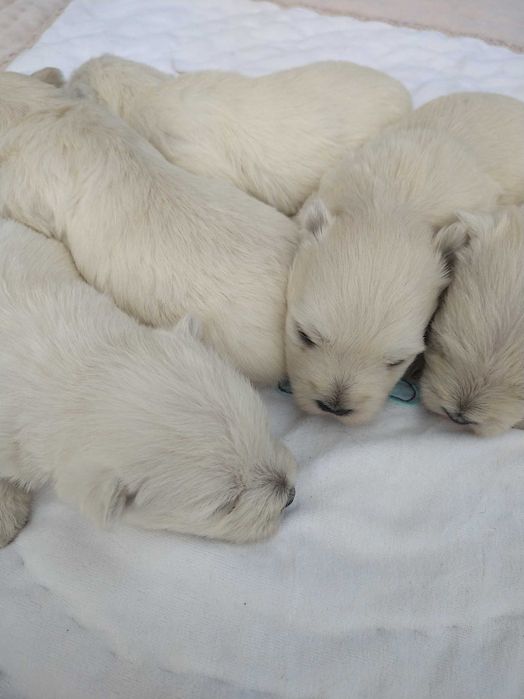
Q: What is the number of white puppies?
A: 5